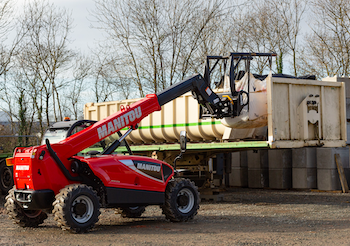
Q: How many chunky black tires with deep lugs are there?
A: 4